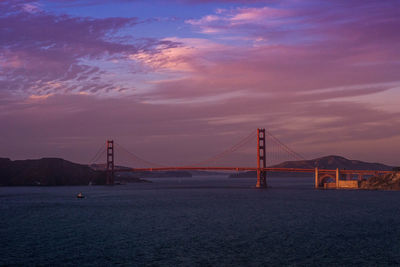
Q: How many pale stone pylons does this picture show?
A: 2